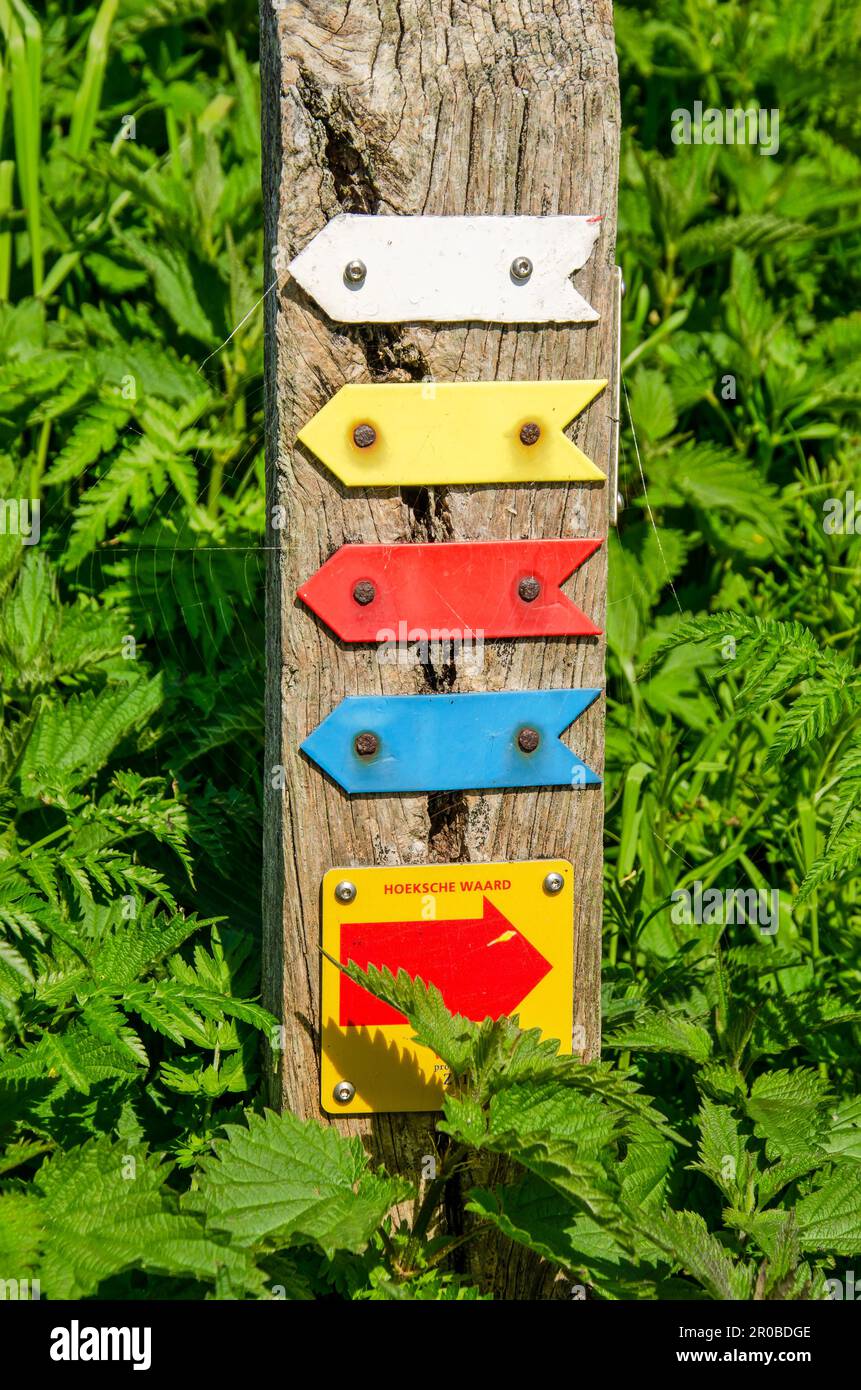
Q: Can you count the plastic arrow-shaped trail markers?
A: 4